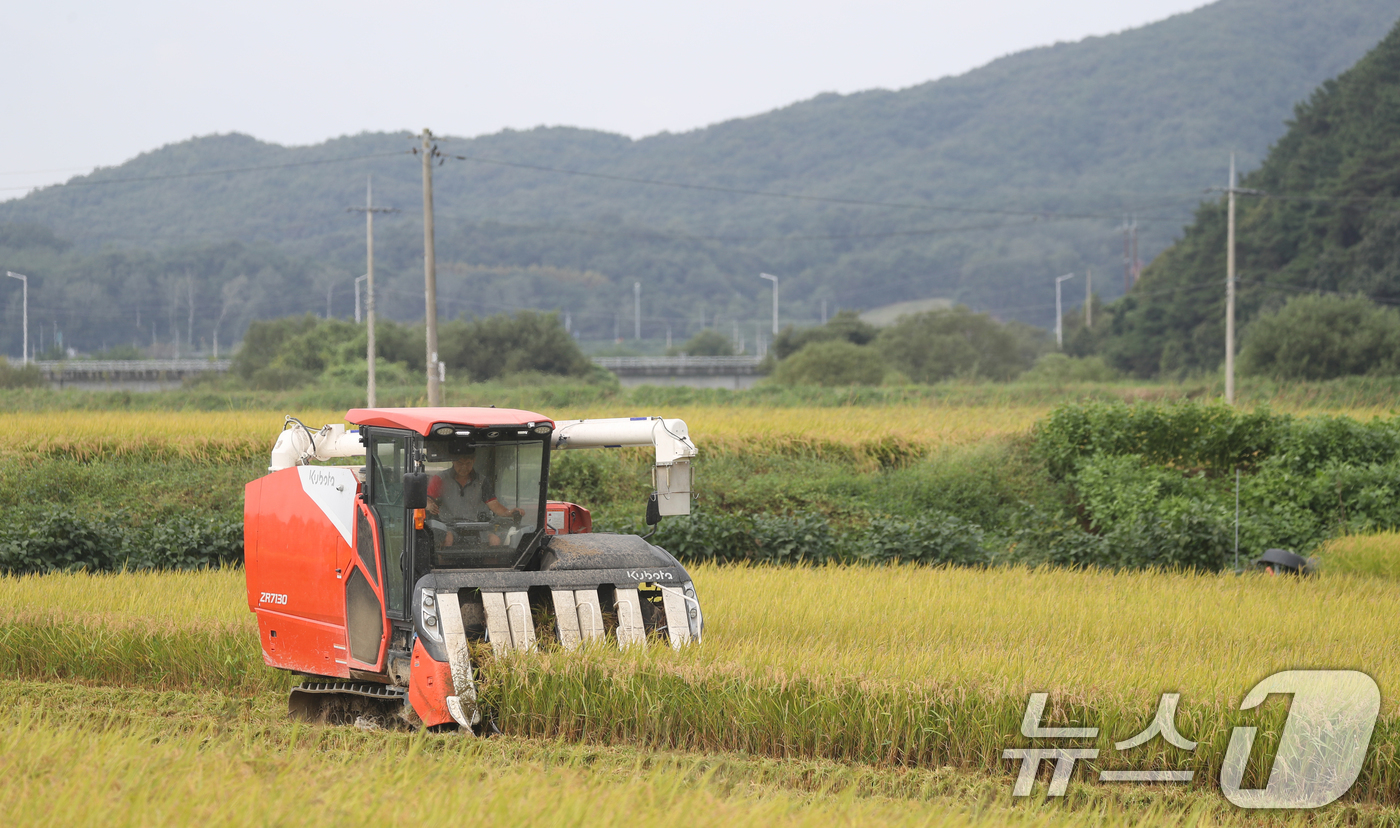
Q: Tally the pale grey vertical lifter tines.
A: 7